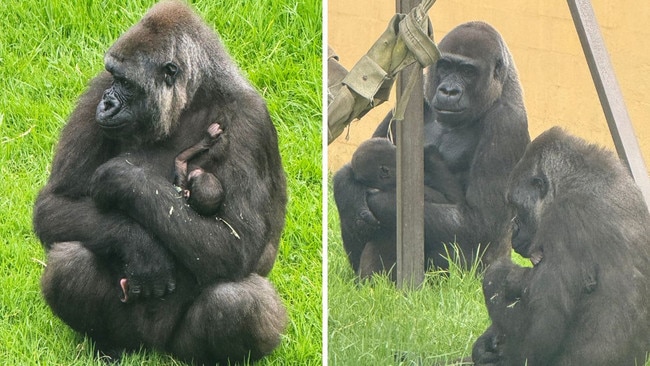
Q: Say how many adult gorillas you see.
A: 3